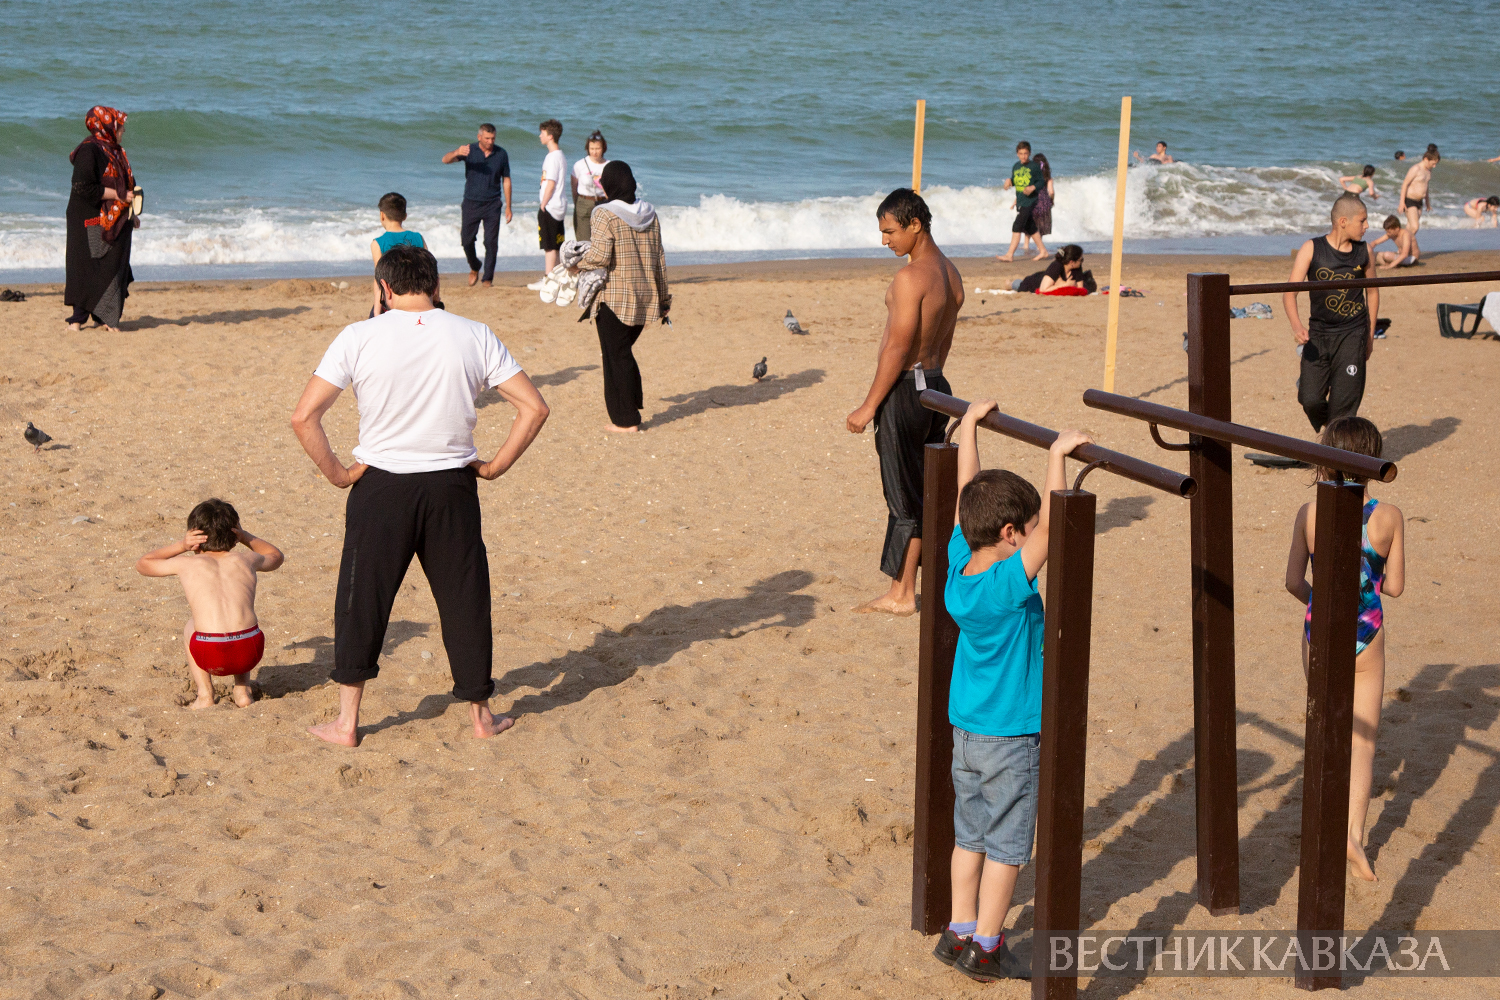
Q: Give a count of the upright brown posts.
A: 4